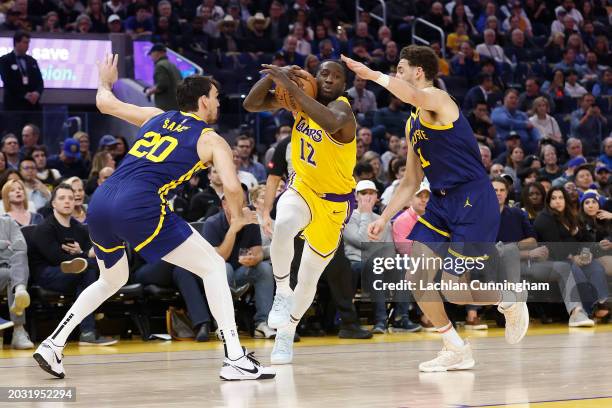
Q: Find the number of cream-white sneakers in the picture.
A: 2